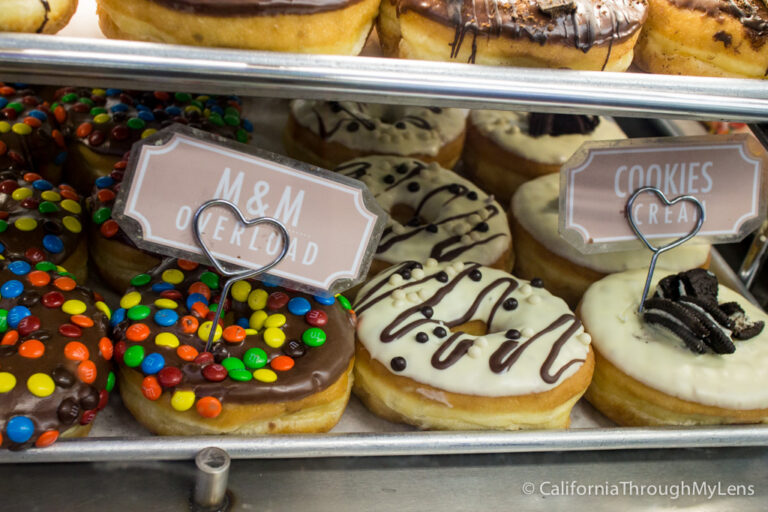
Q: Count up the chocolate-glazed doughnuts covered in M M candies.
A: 6